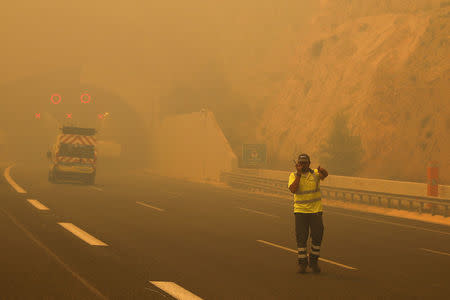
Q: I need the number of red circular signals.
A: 2